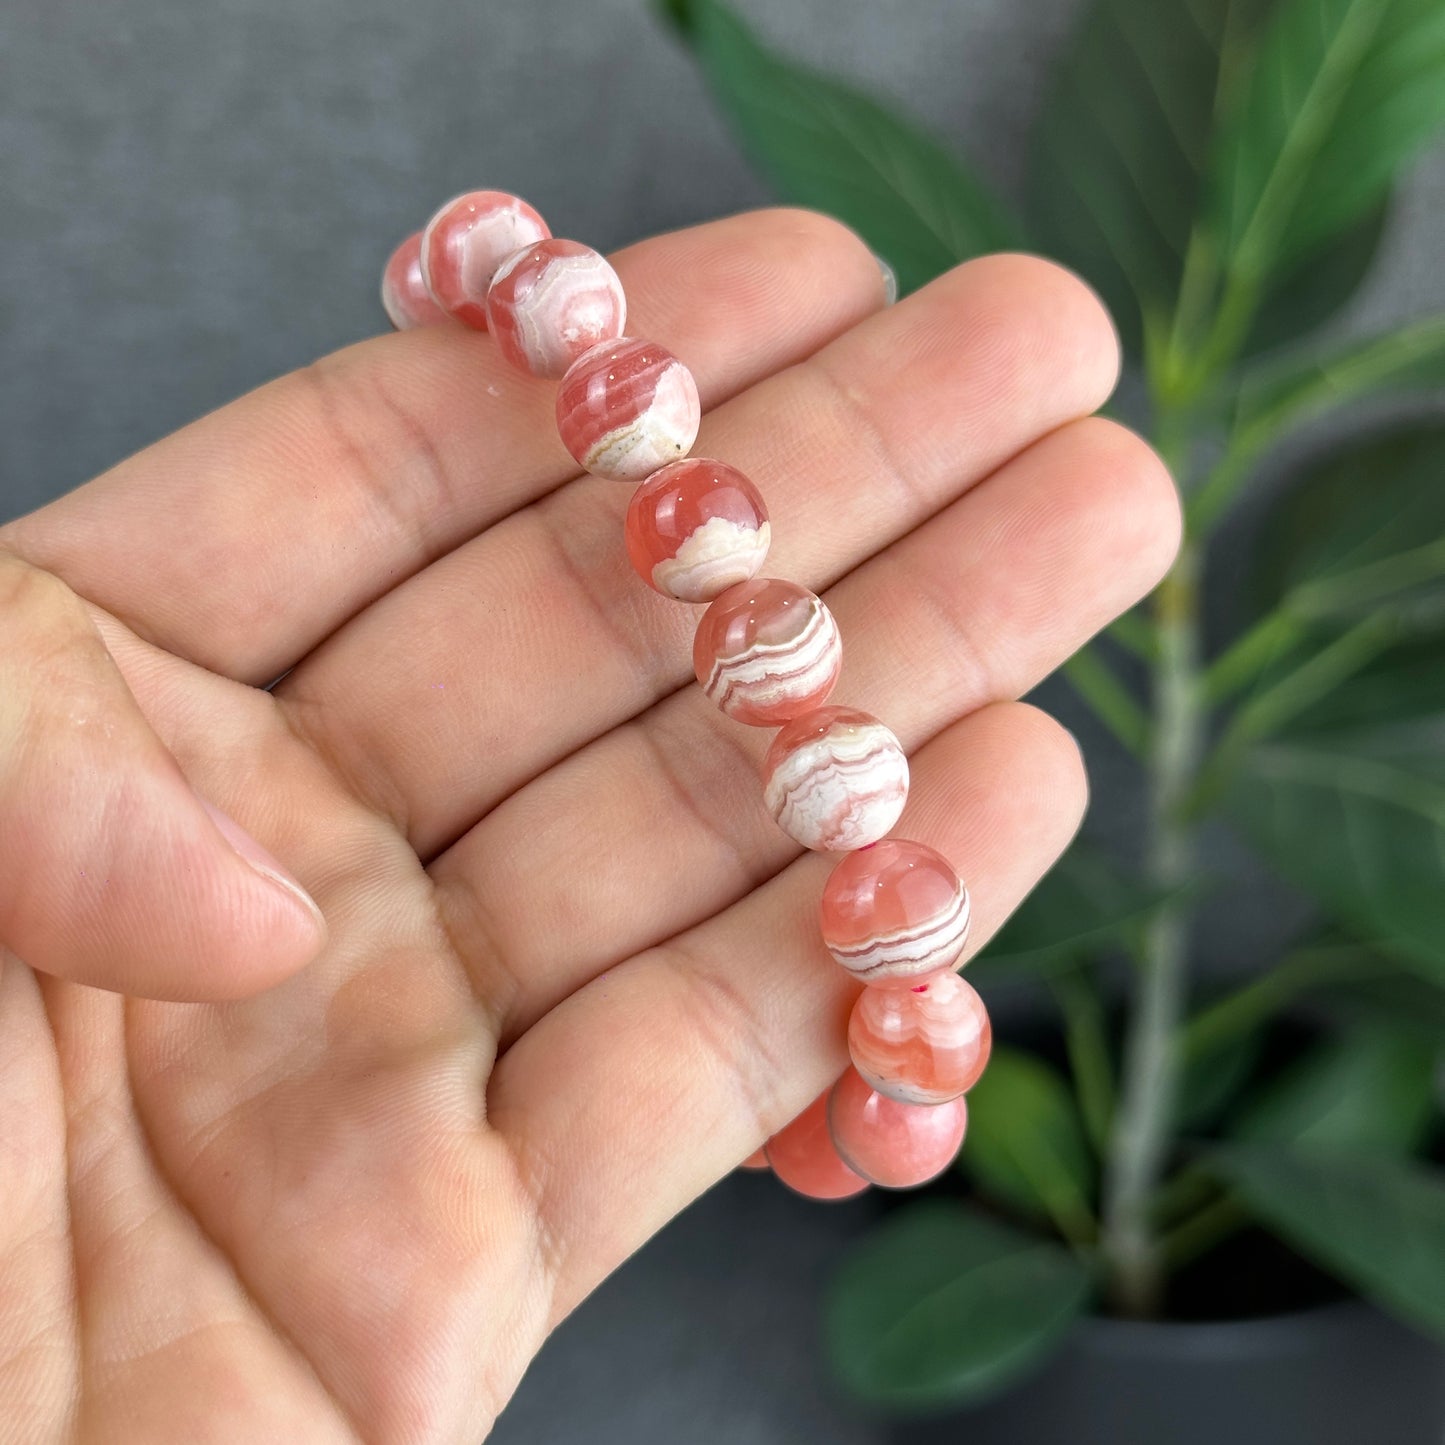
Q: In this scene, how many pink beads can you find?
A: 12